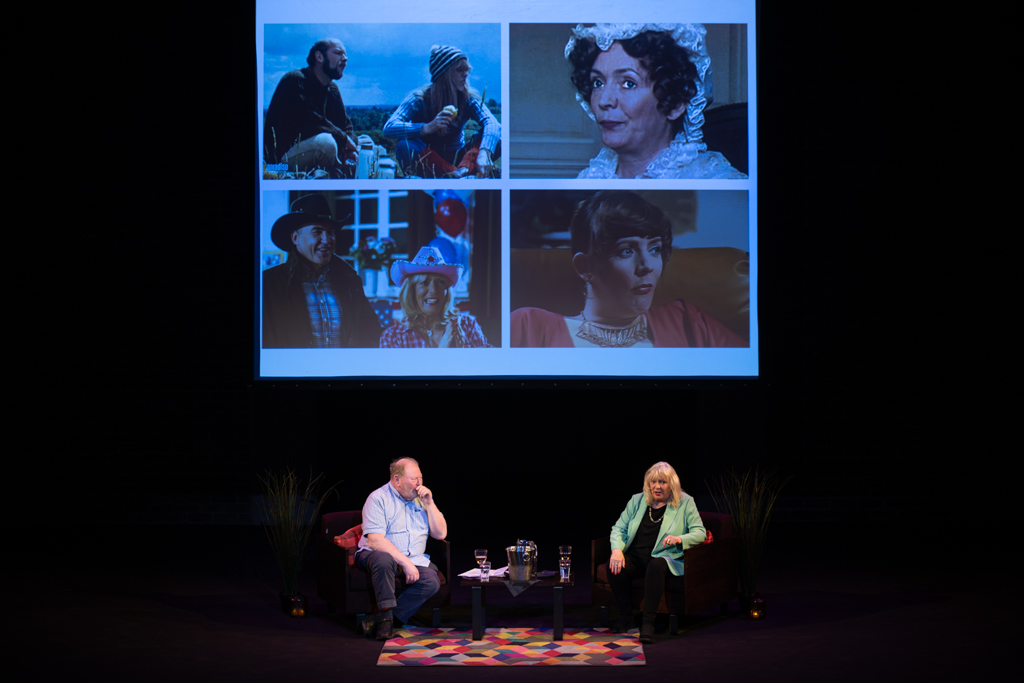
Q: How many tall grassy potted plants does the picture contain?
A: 2